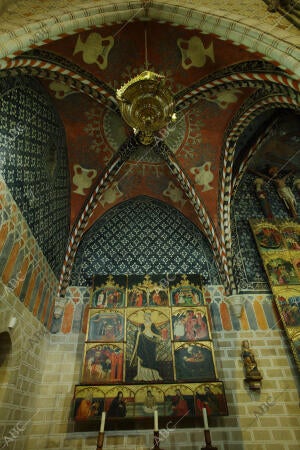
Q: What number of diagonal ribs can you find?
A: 4